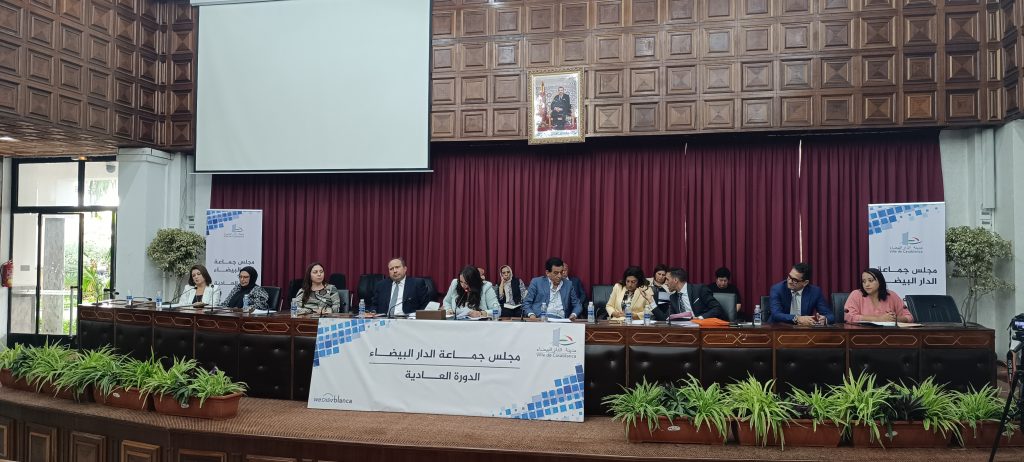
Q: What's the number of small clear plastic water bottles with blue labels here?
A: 11